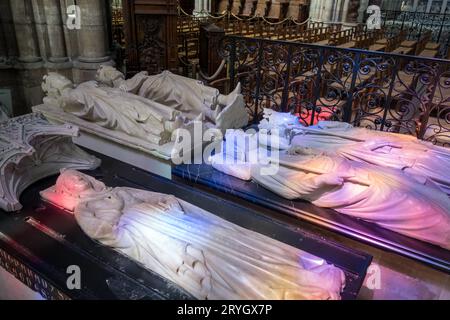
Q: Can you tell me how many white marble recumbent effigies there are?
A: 5